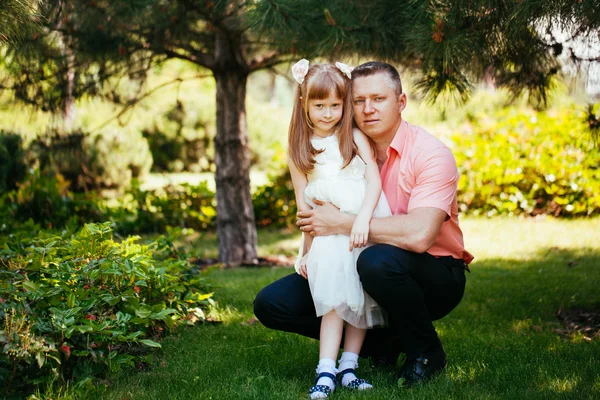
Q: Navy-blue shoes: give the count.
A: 2